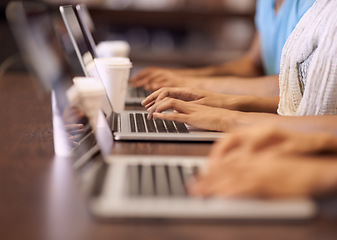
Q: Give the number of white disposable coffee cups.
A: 3